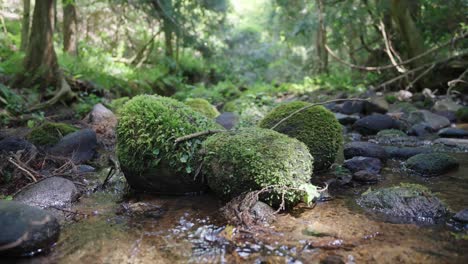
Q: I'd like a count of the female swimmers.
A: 0